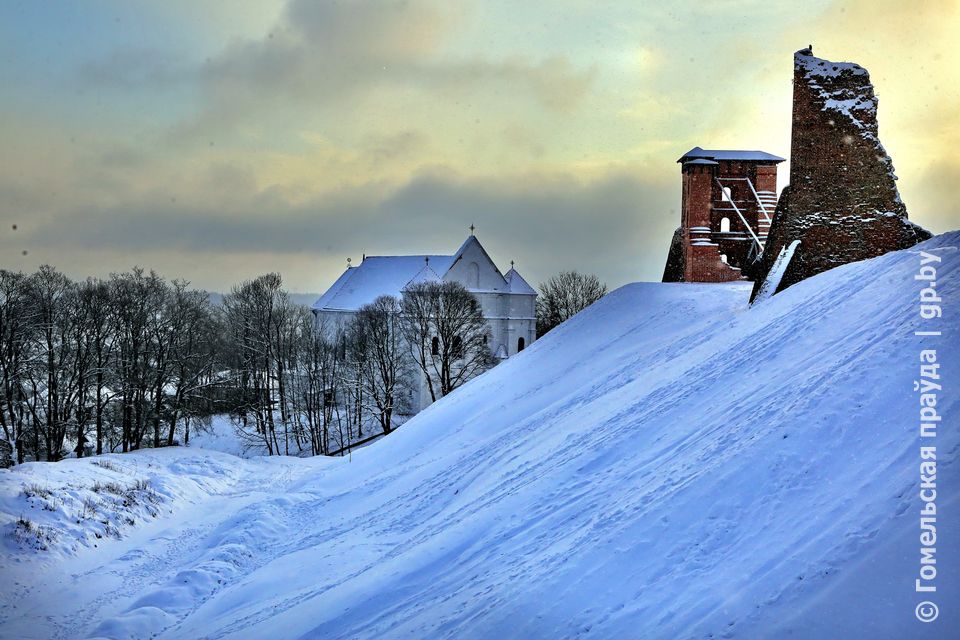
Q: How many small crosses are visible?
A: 3